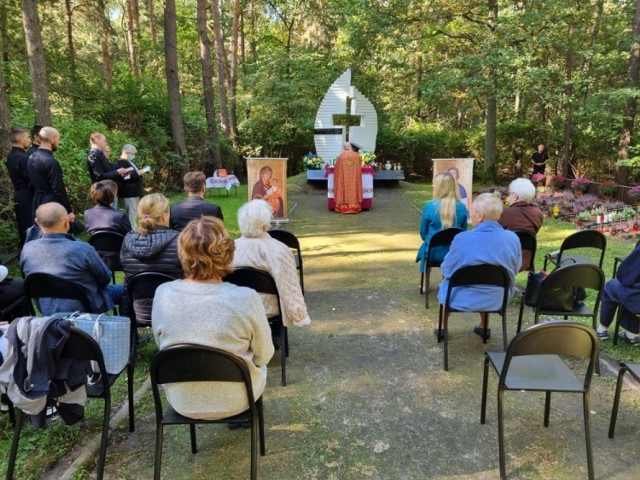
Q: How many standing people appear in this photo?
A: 8